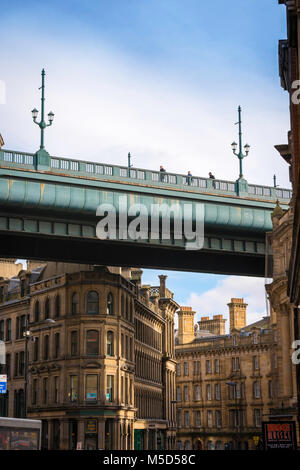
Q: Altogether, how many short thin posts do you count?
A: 2